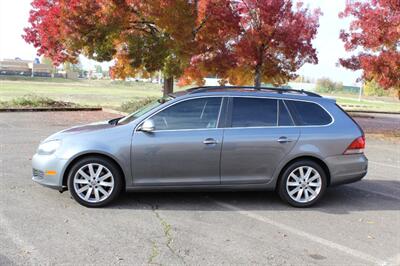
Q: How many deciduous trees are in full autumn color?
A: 3